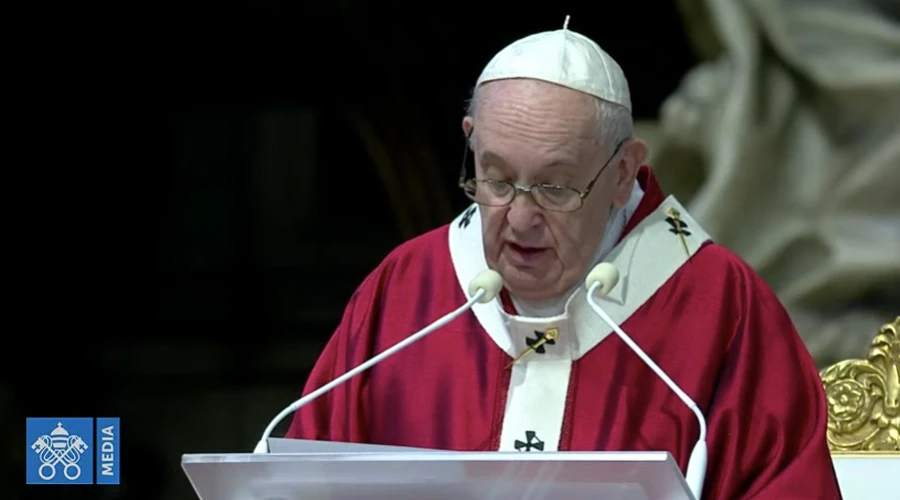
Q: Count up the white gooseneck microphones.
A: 2